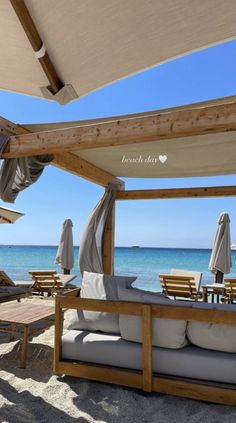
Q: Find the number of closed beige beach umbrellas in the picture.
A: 2